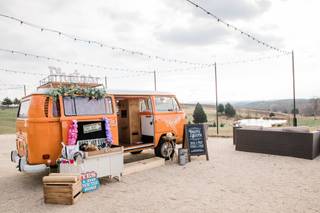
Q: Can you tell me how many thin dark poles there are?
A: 5